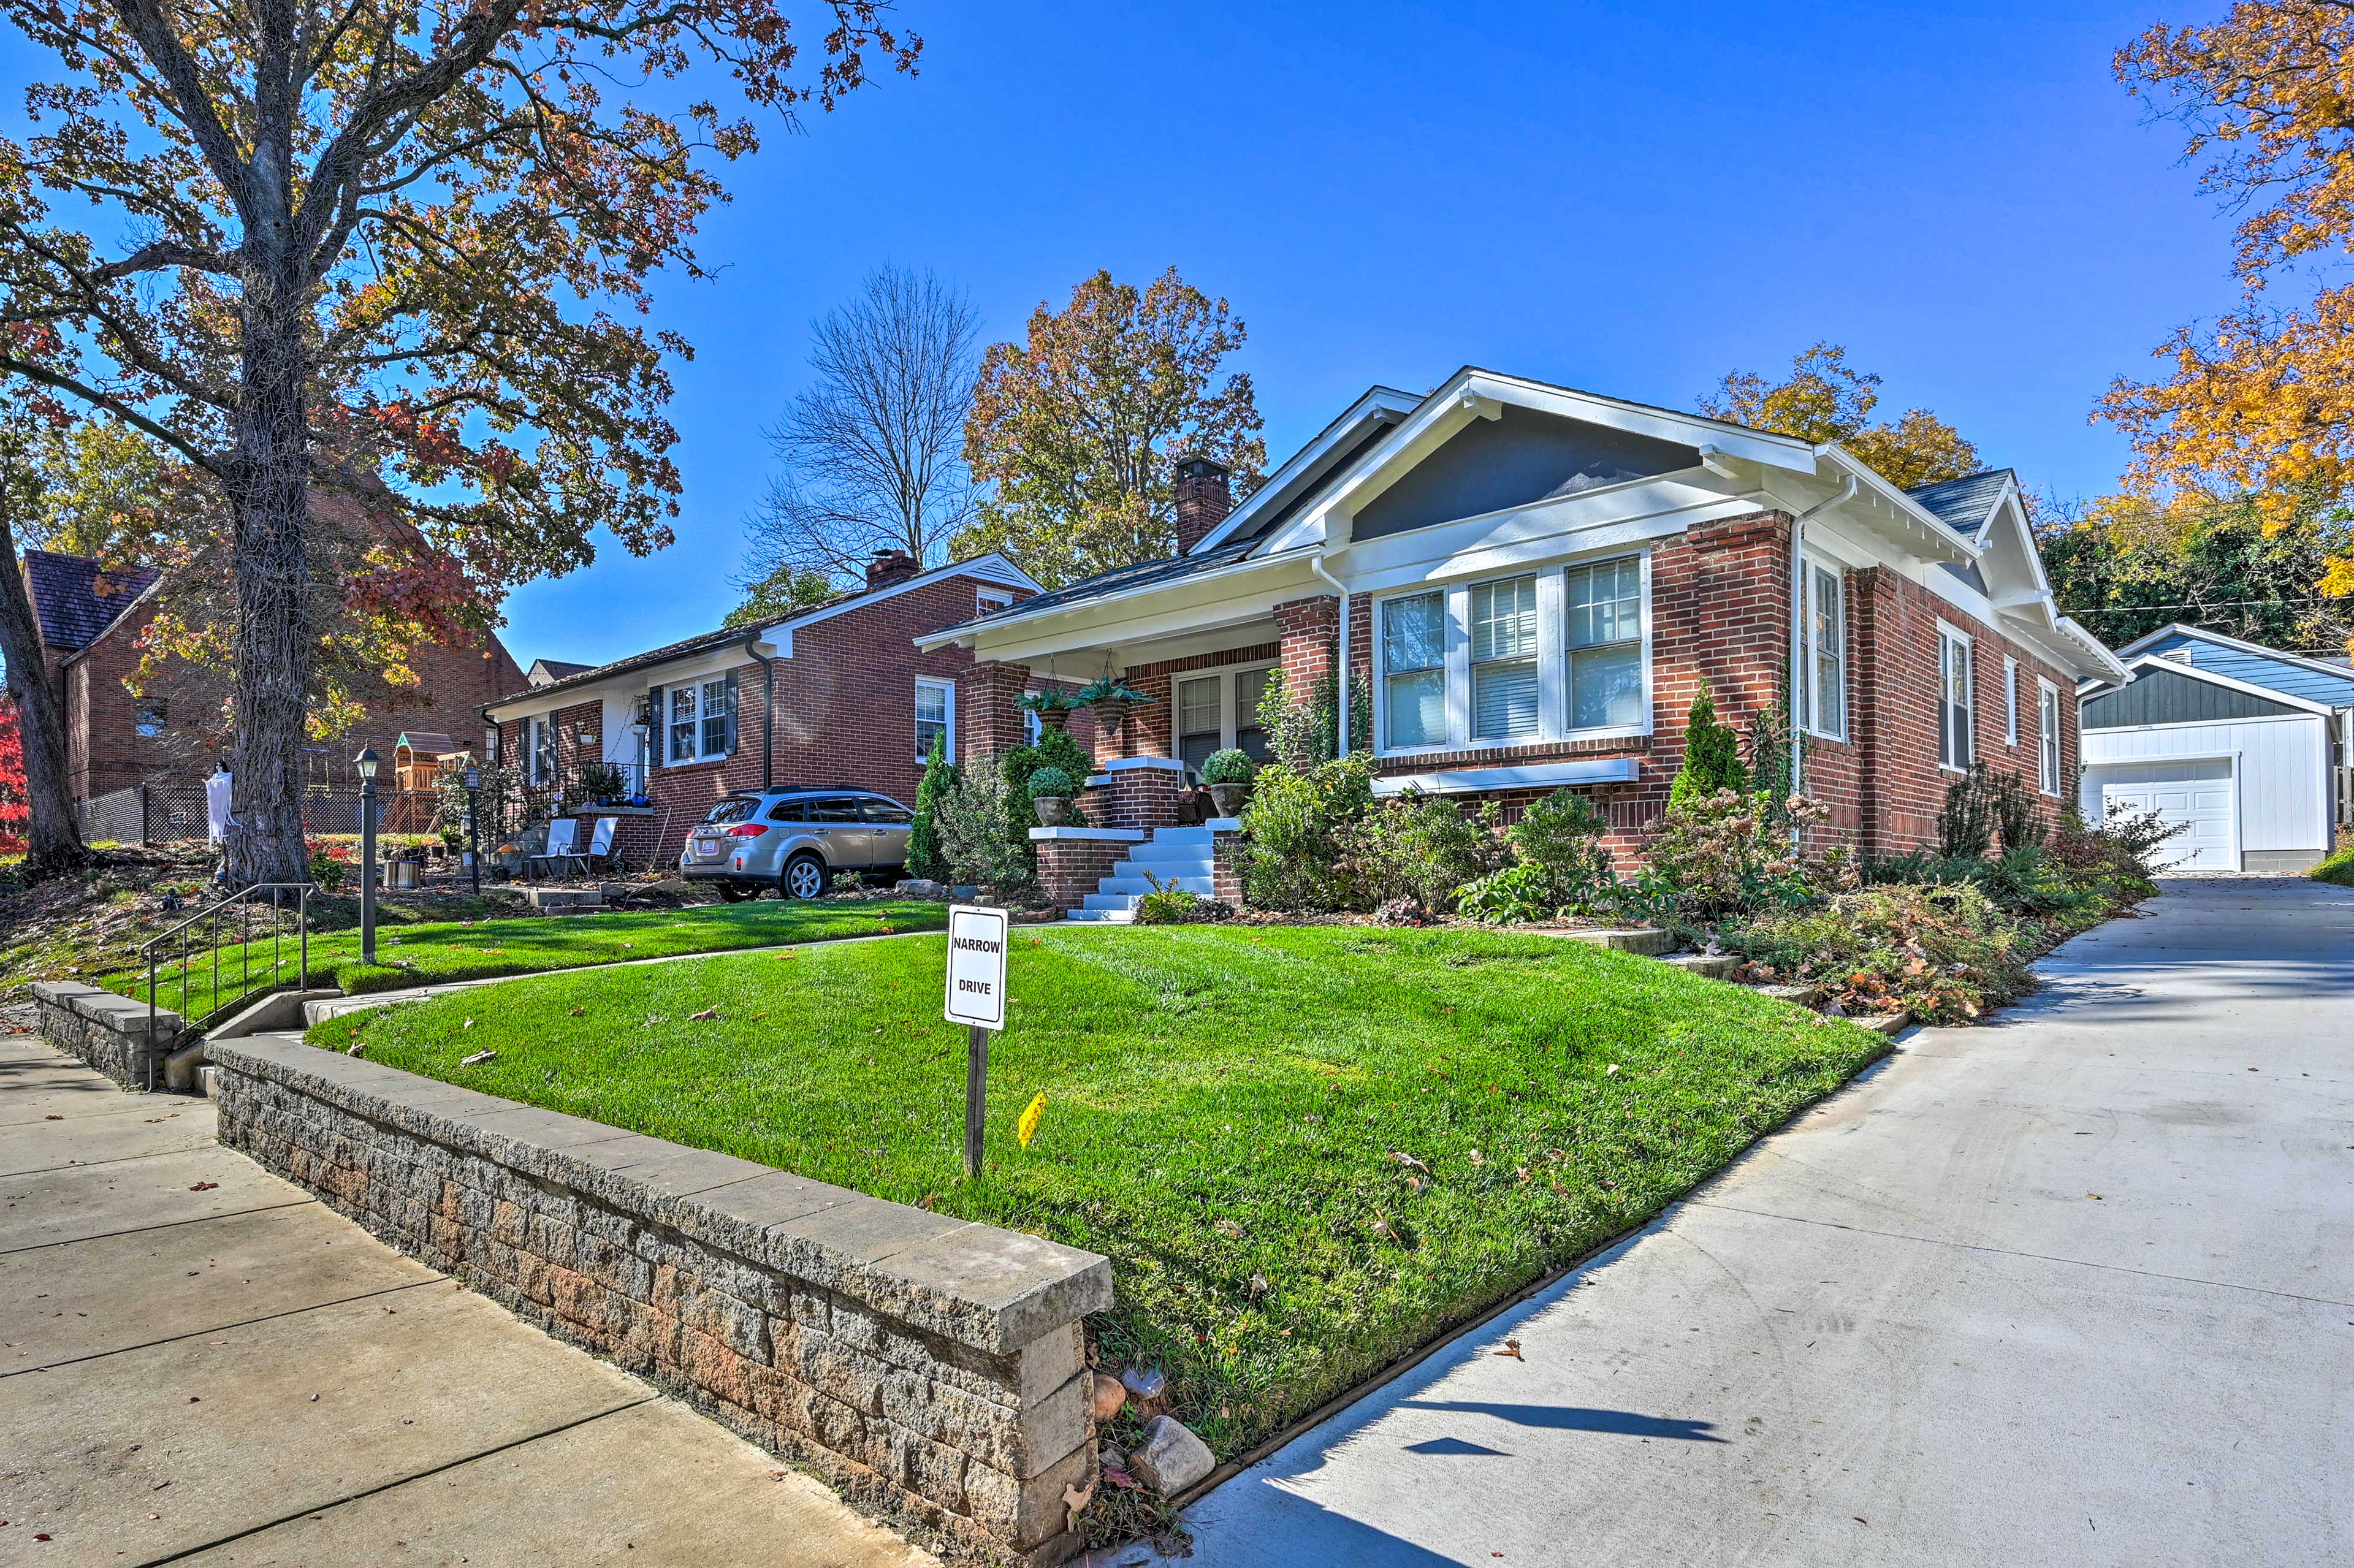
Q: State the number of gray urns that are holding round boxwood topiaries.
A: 2